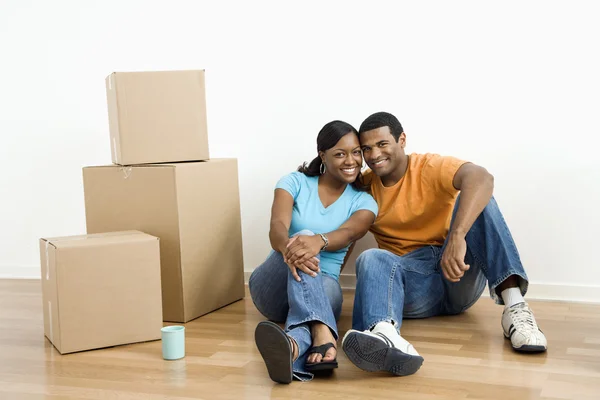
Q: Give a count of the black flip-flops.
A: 2